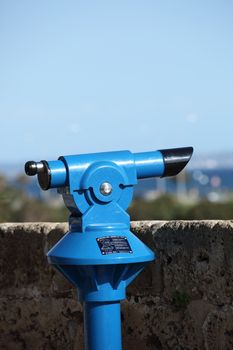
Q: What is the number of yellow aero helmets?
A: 0